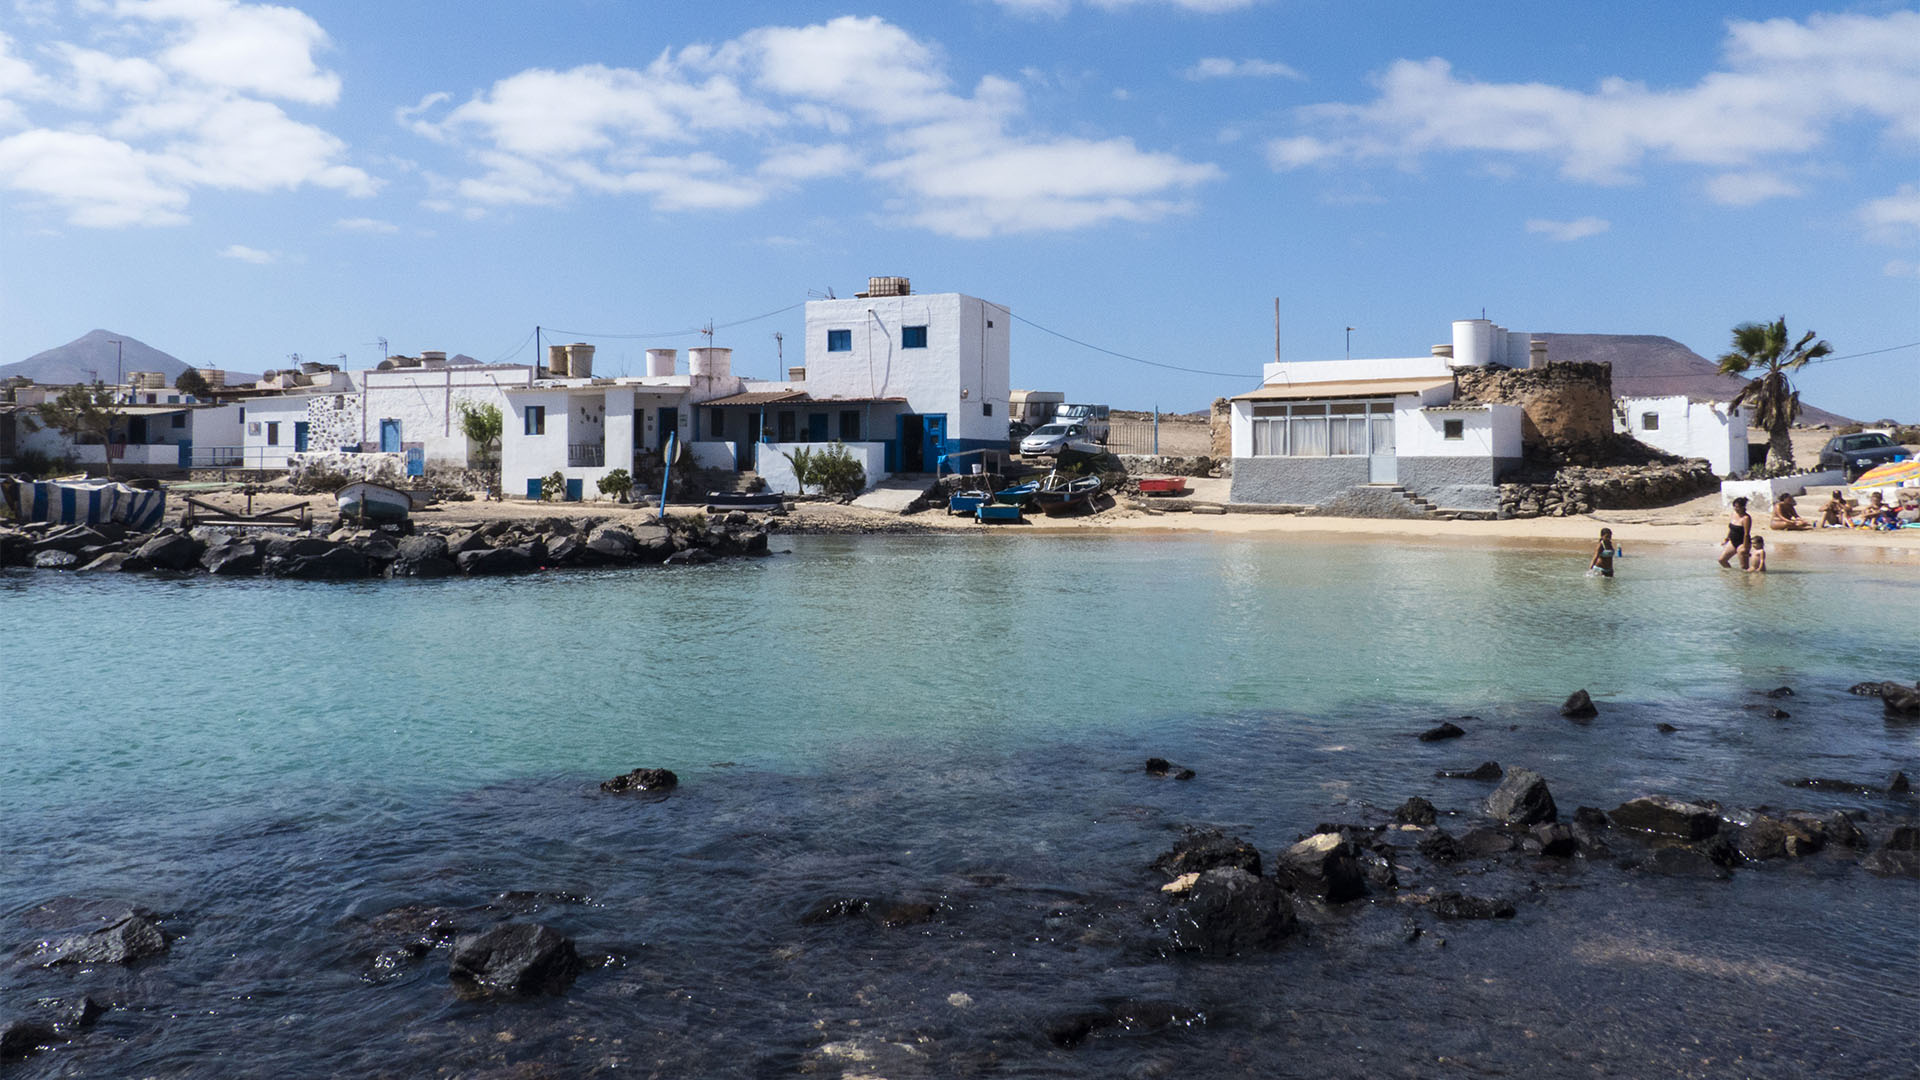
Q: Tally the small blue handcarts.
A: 2